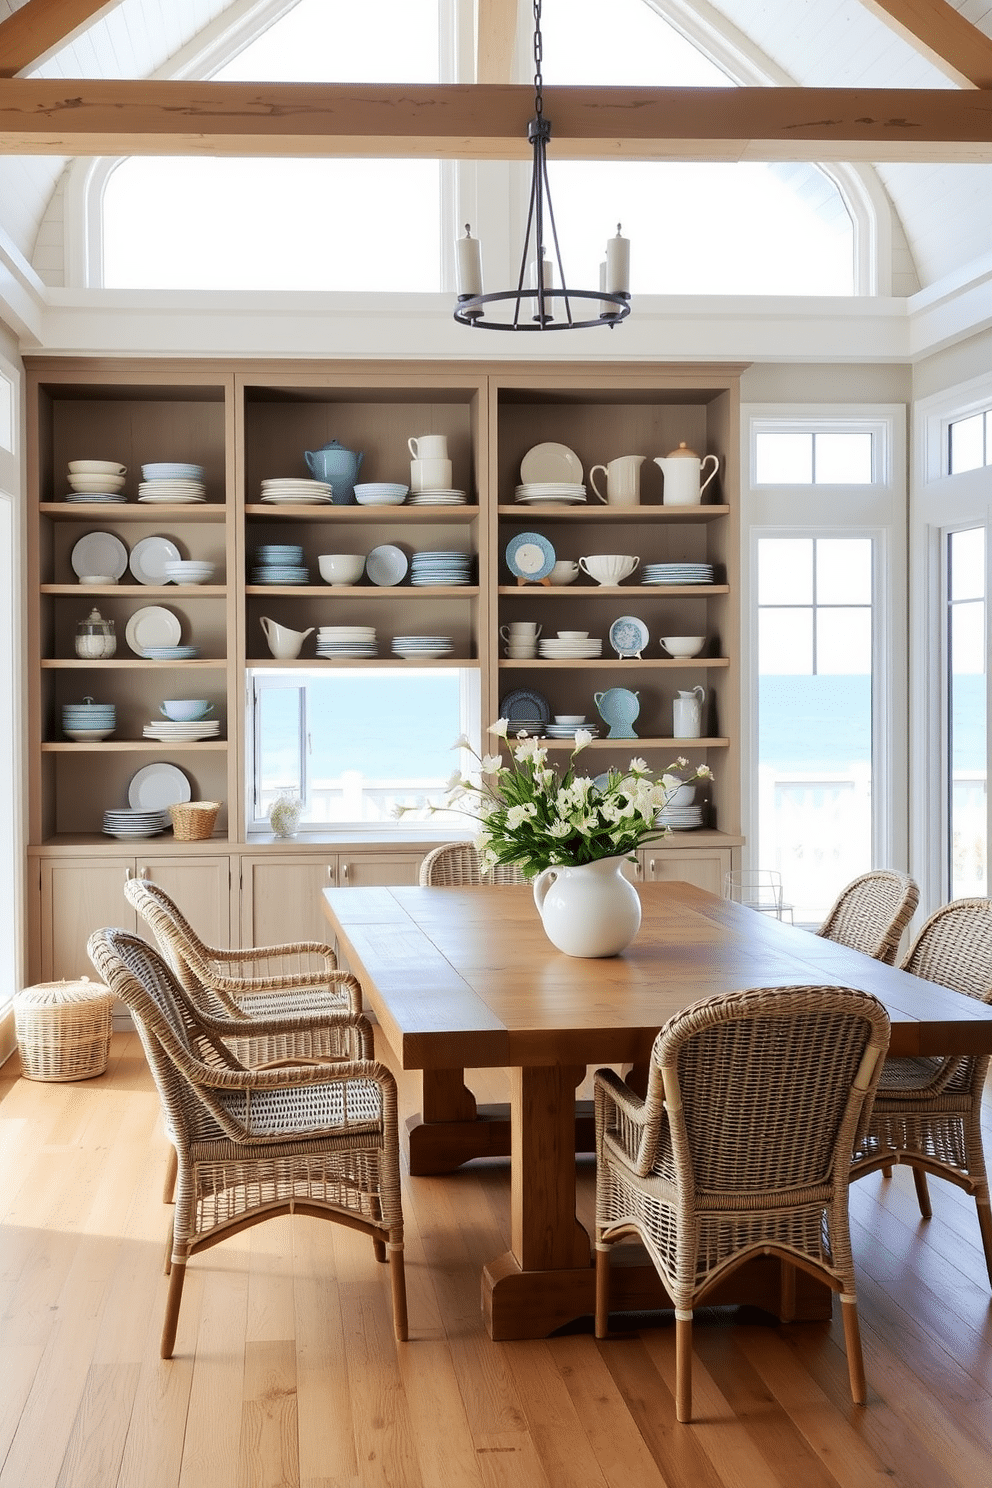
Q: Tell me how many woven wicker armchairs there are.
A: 6